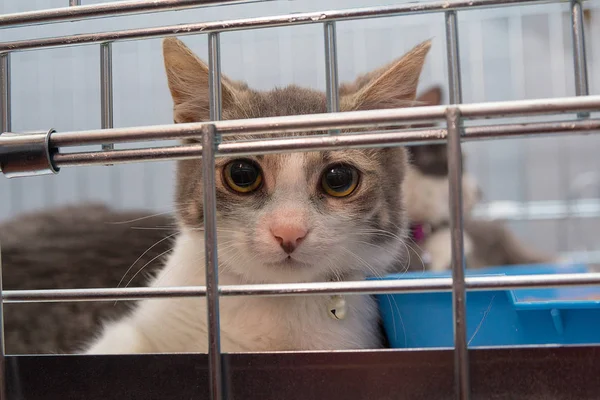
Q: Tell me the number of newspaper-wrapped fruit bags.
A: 0